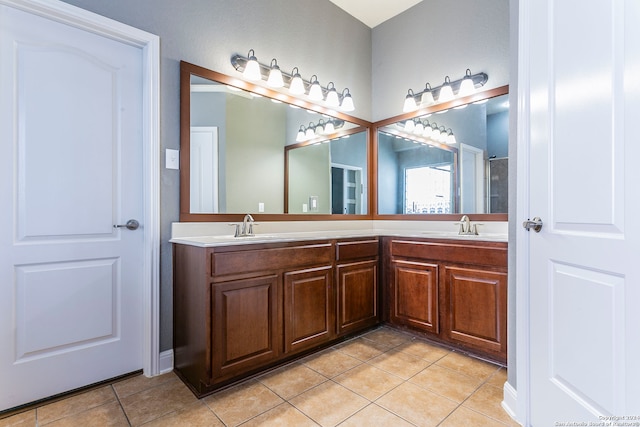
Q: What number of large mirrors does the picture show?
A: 2